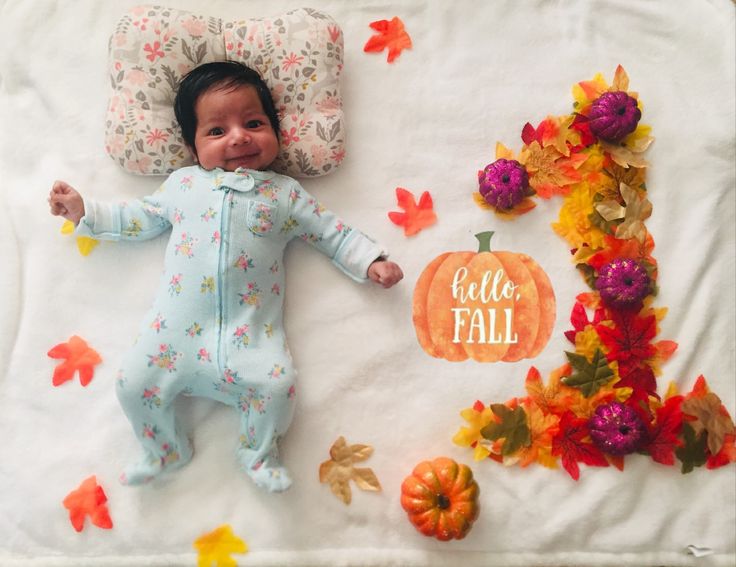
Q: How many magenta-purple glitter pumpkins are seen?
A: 4